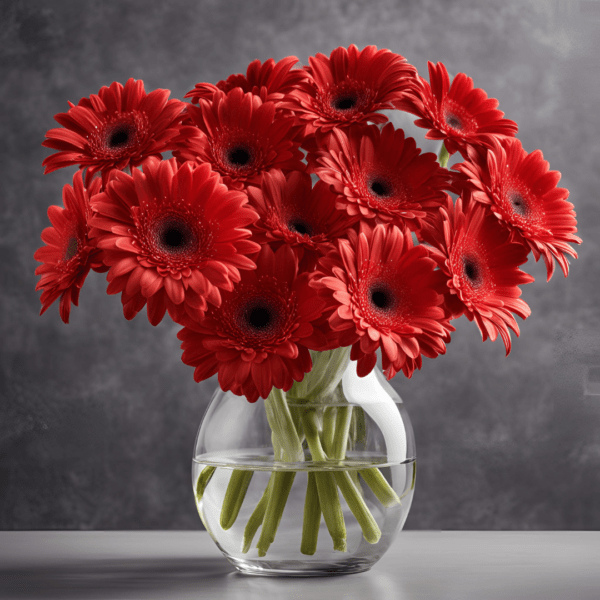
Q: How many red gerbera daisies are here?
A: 13